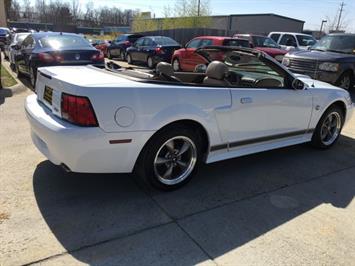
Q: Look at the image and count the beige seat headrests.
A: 2